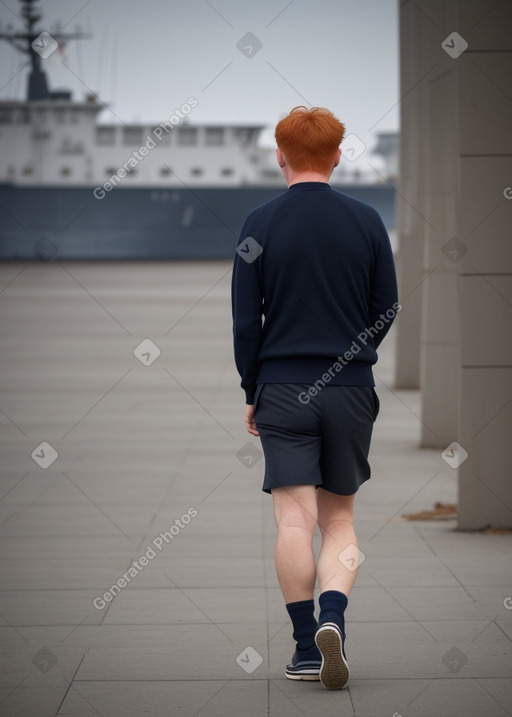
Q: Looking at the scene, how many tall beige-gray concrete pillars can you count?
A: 3